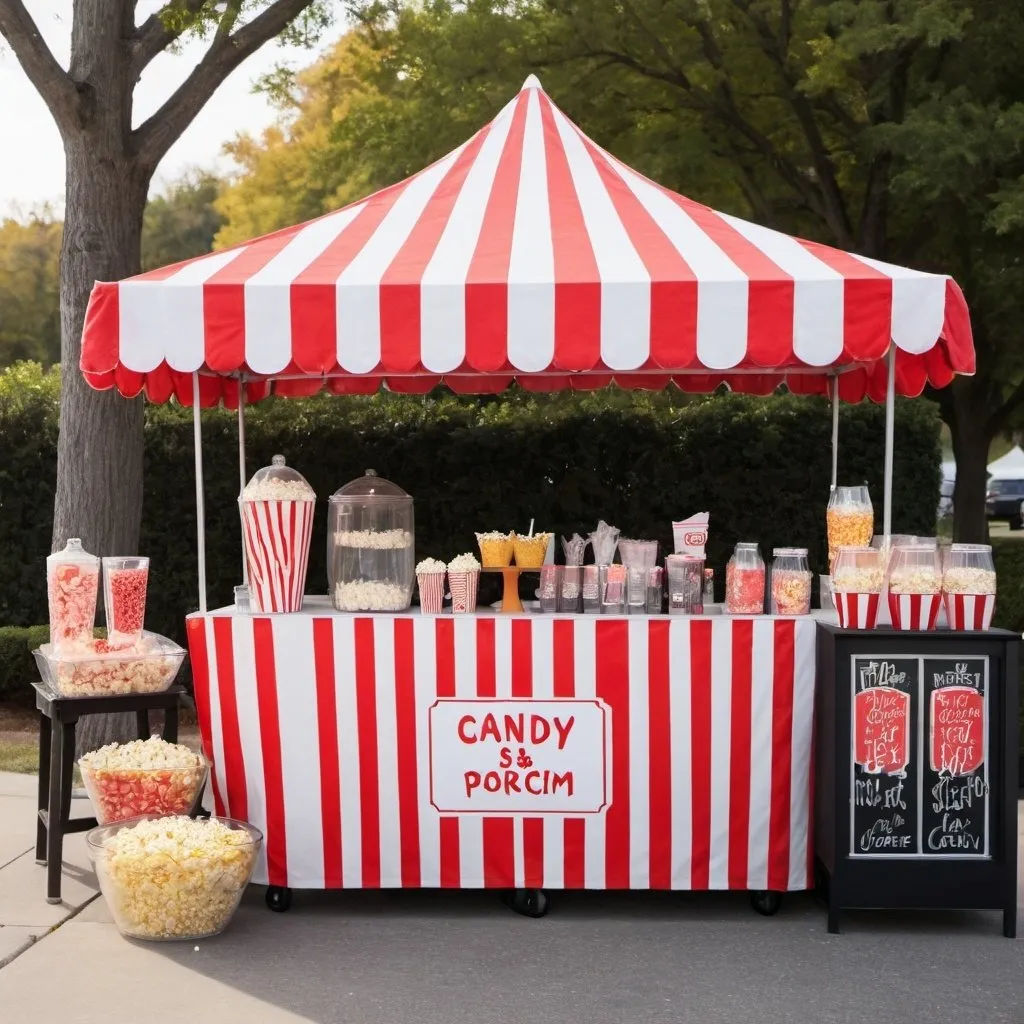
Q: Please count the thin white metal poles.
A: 4